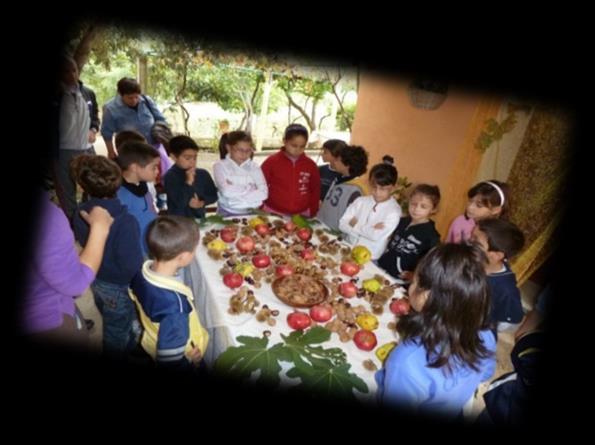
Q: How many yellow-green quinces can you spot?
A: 7